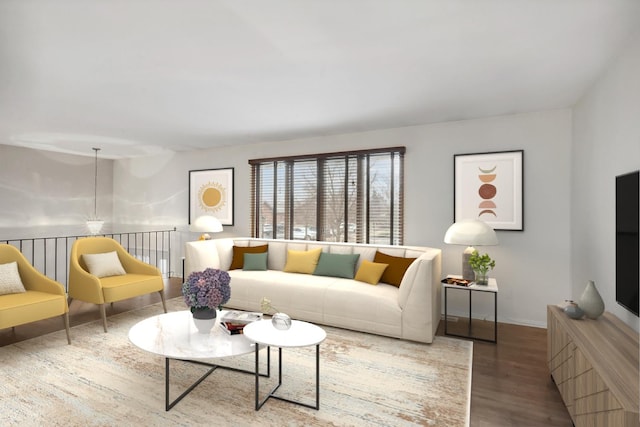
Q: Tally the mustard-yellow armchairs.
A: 2